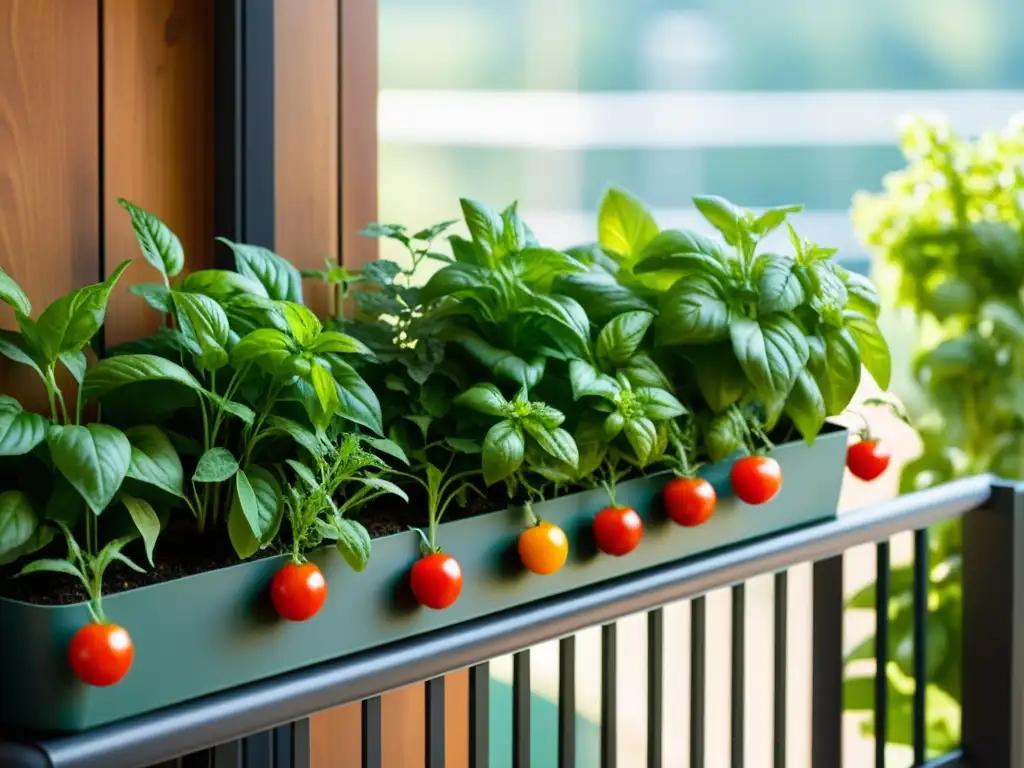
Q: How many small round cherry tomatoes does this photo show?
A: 8